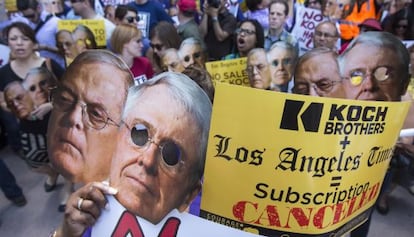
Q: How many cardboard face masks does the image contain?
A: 12